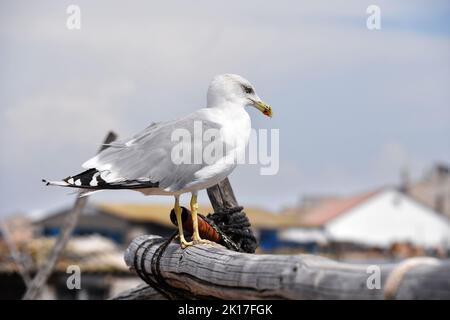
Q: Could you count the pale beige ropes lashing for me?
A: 1